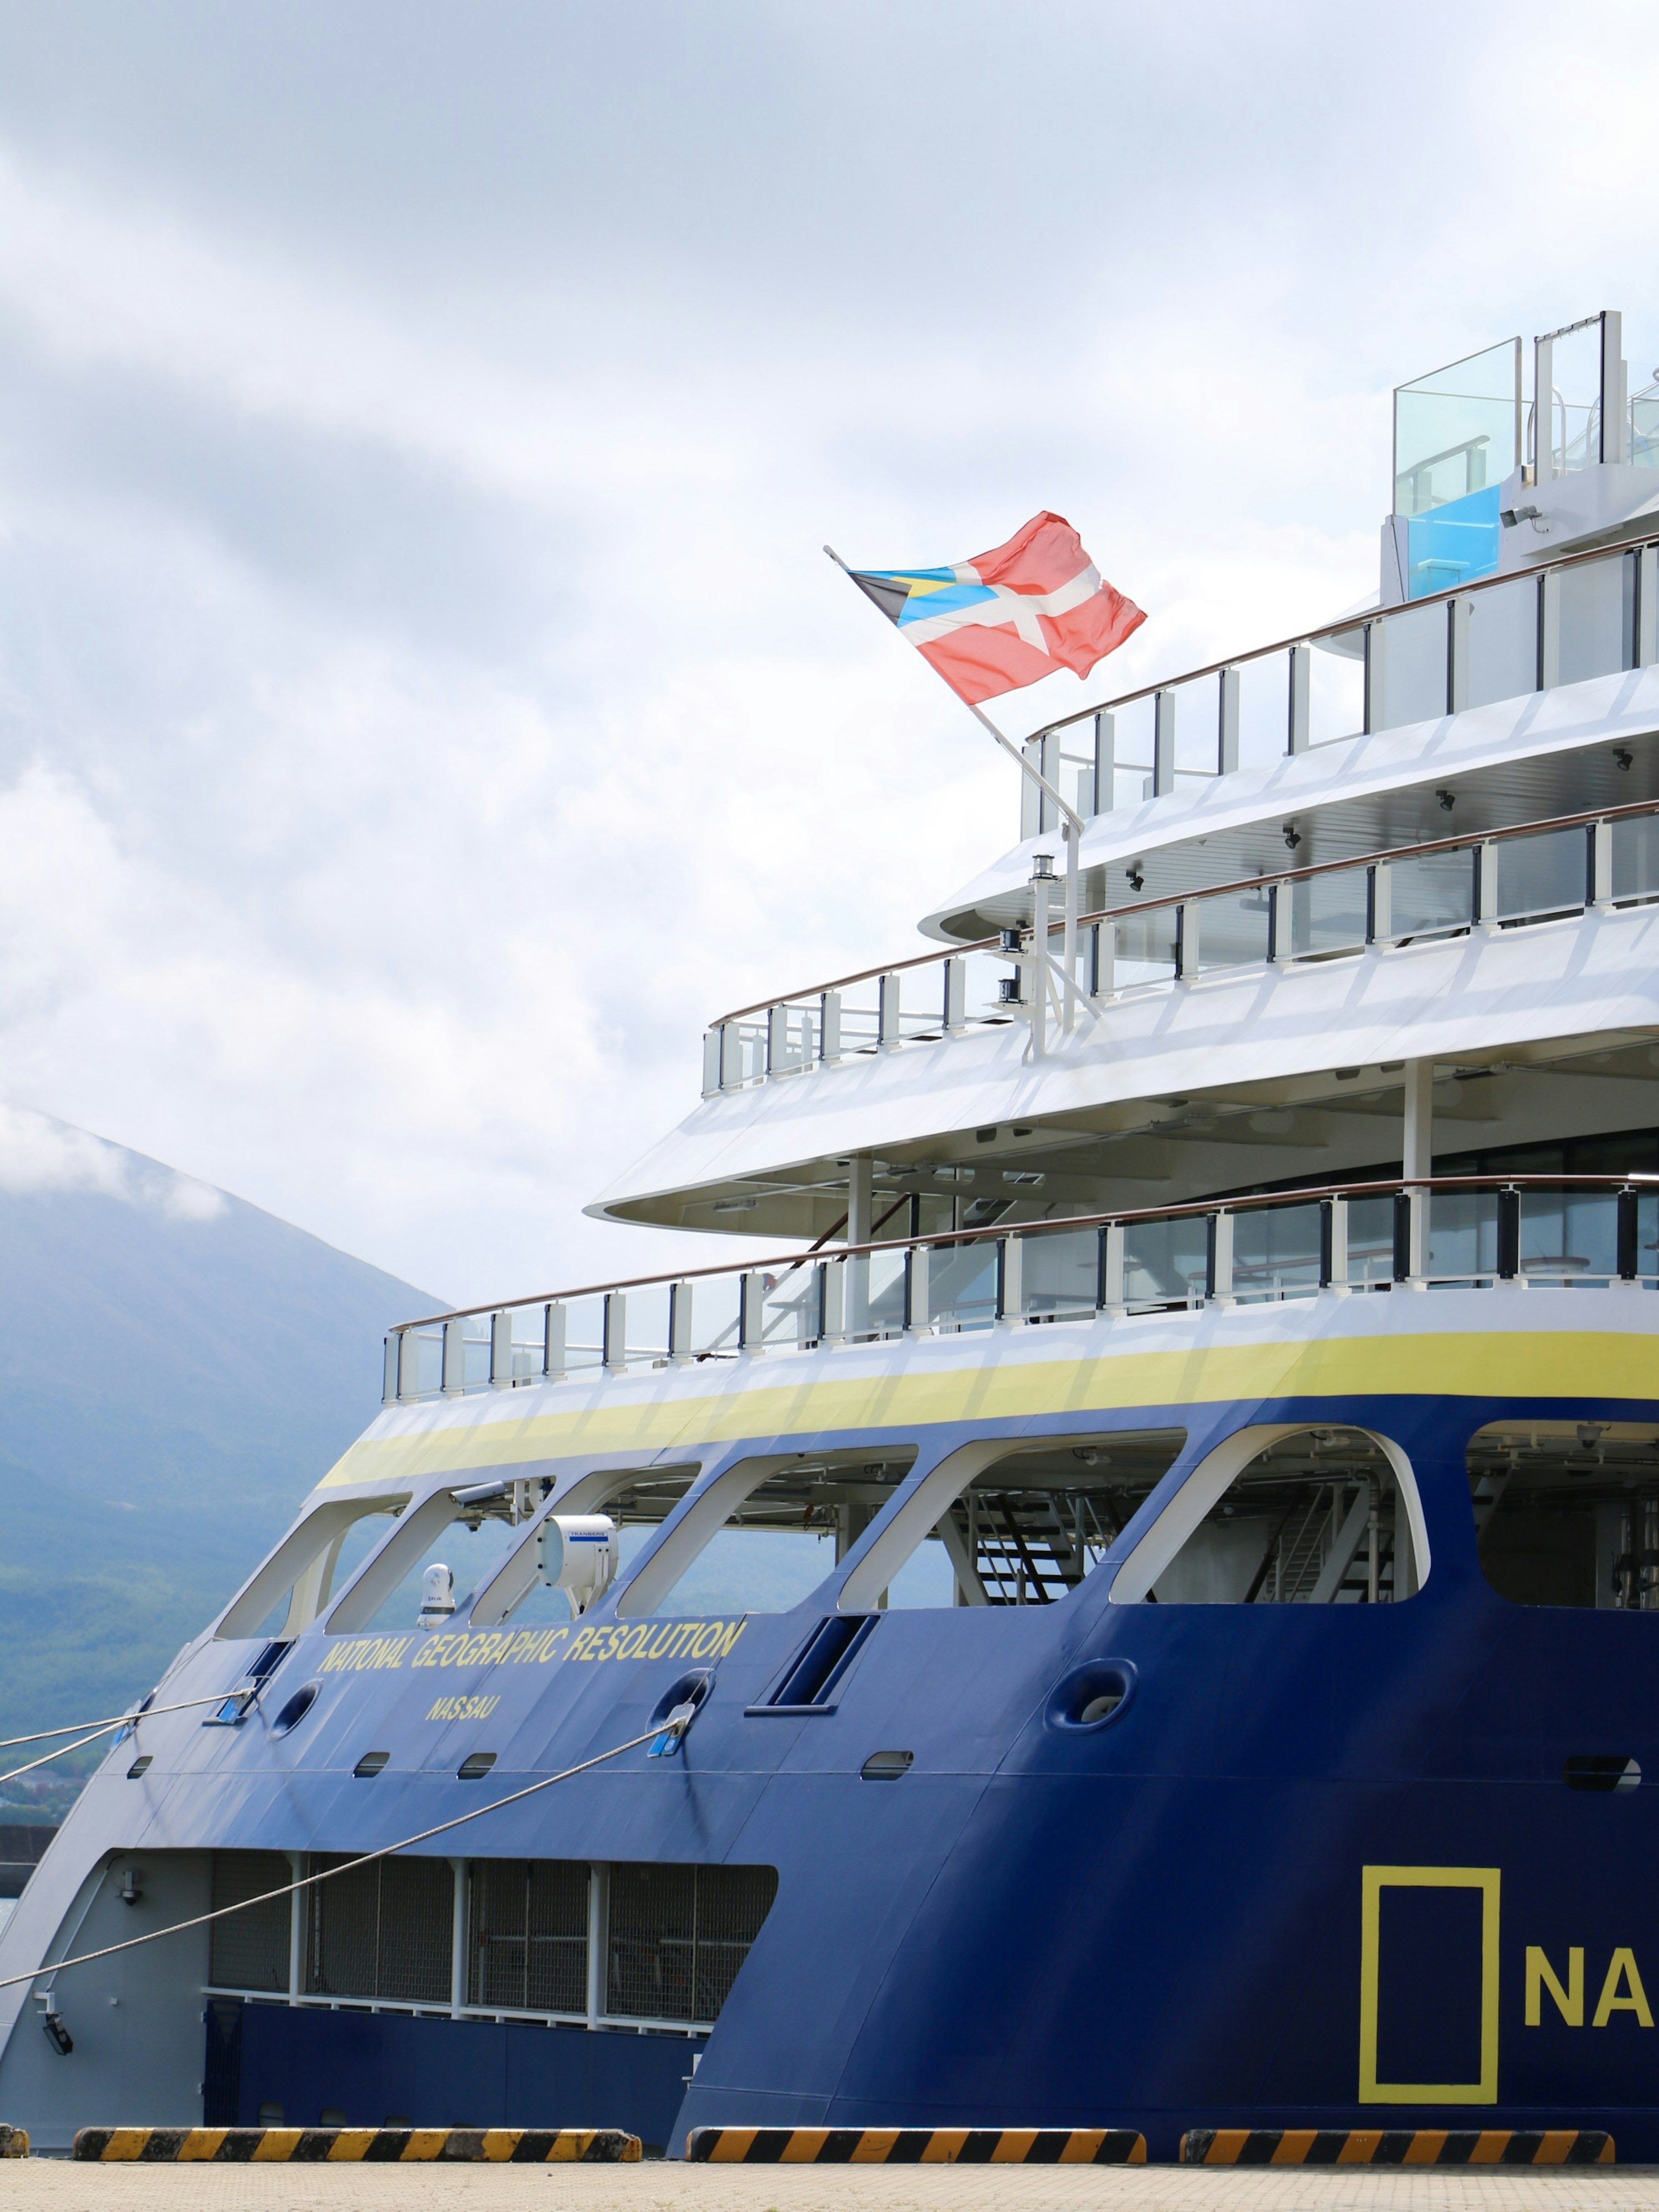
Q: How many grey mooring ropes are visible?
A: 3